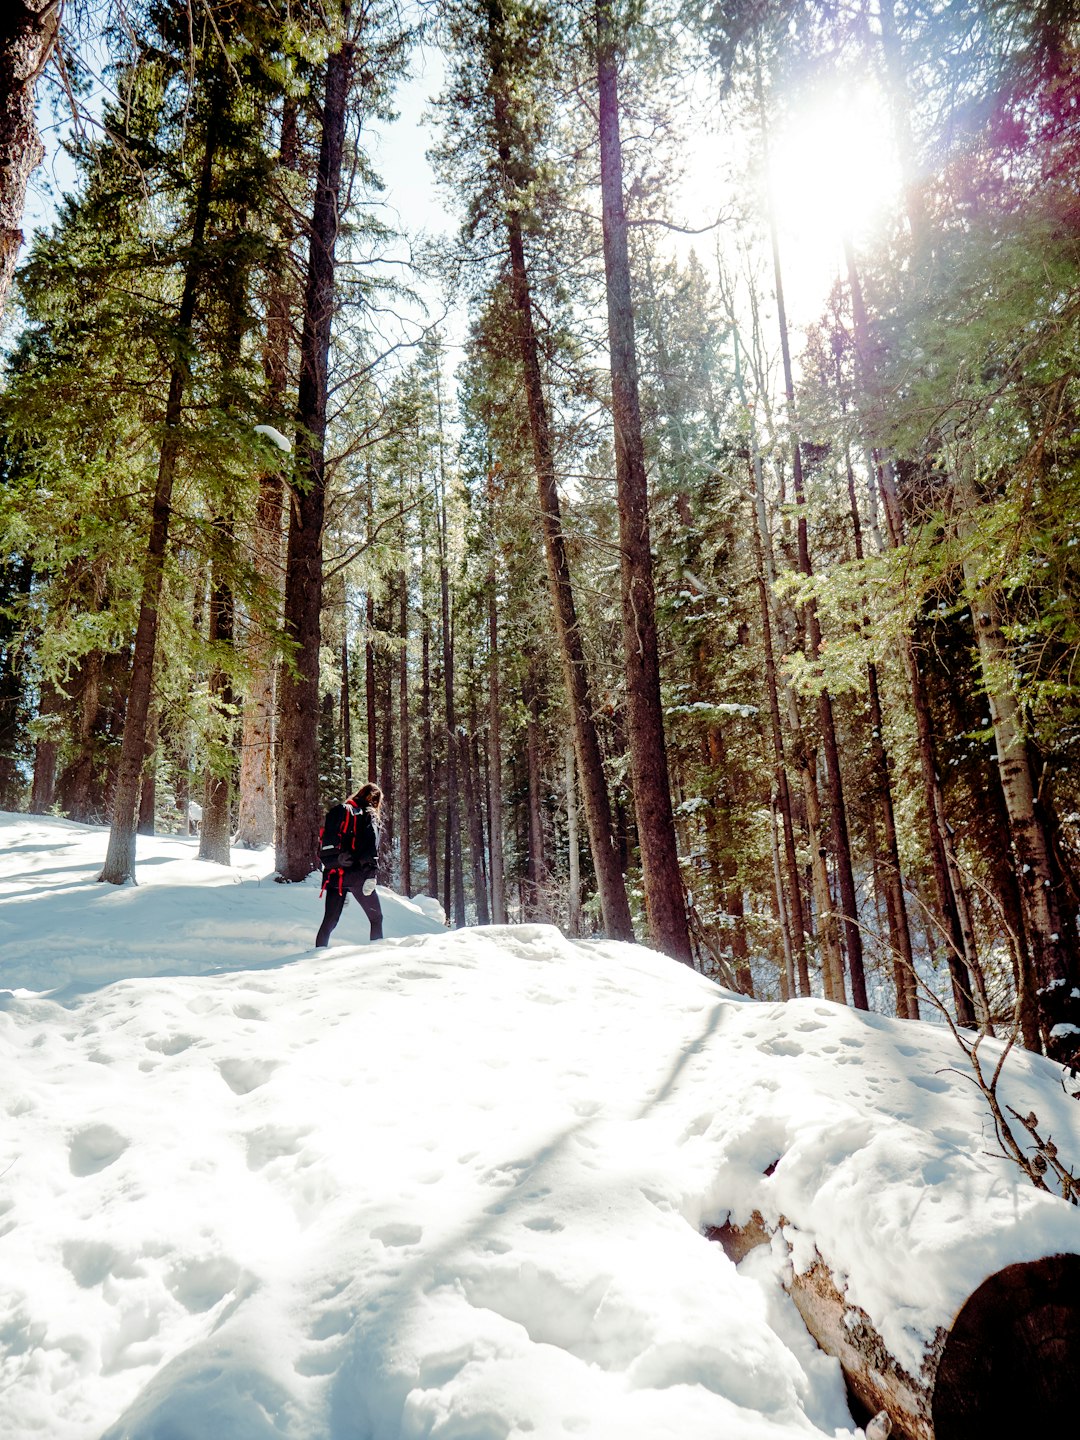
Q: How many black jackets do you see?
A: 1